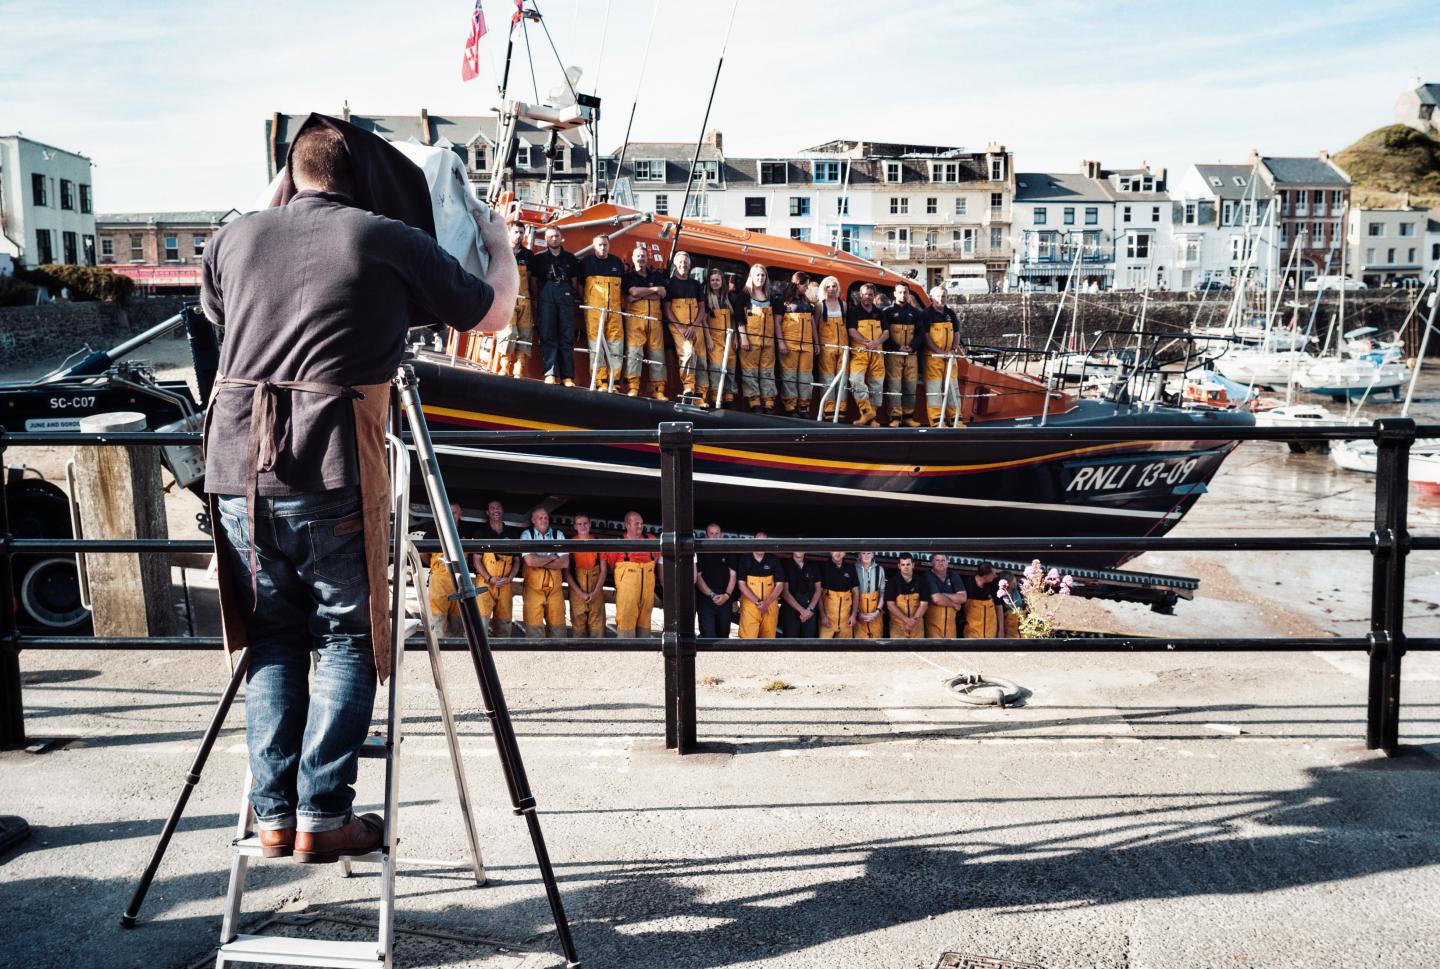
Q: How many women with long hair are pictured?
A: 4